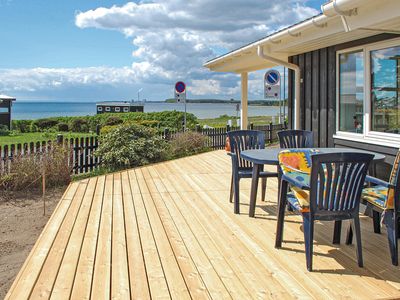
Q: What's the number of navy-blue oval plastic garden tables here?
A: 1